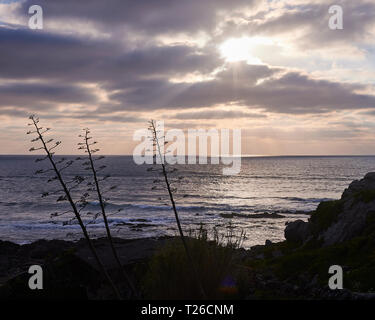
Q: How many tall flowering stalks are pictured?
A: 3